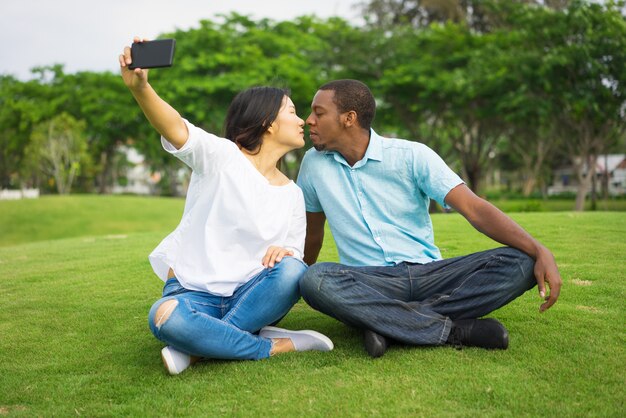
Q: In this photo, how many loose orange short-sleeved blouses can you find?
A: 0